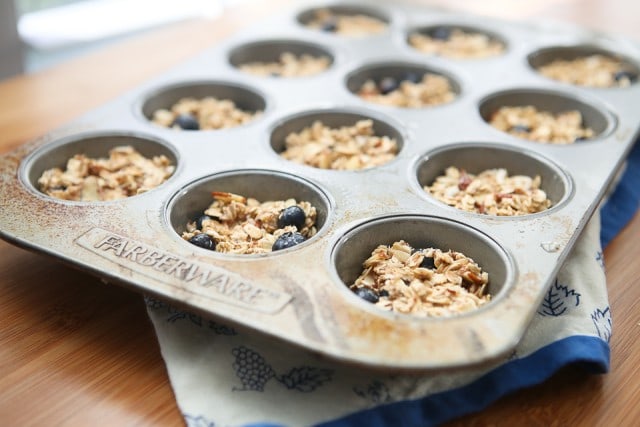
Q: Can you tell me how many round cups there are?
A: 12